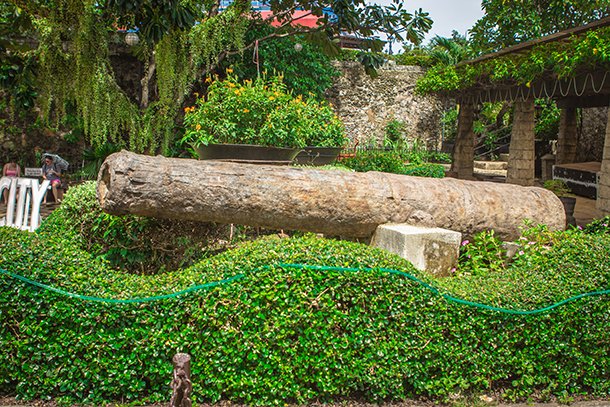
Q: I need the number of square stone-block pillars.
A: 4